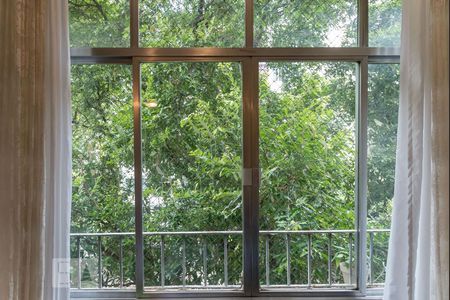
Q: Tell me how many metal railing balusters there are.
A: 13